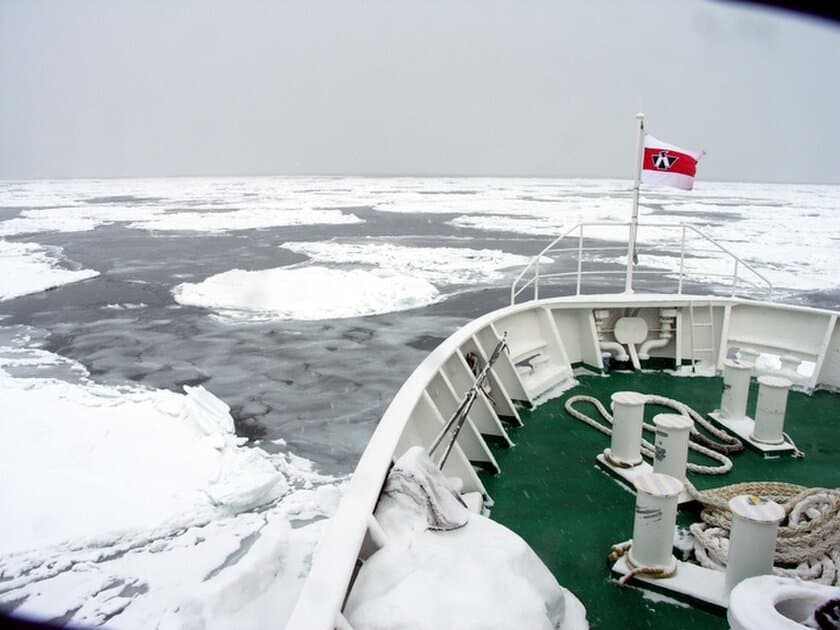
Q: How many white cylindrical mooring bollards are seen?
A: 6